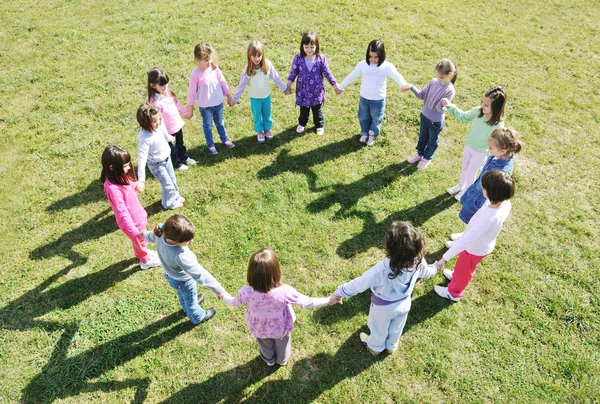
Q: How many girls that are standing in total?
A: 14